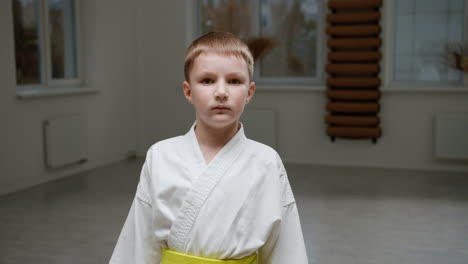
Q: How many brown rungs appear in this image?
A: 11